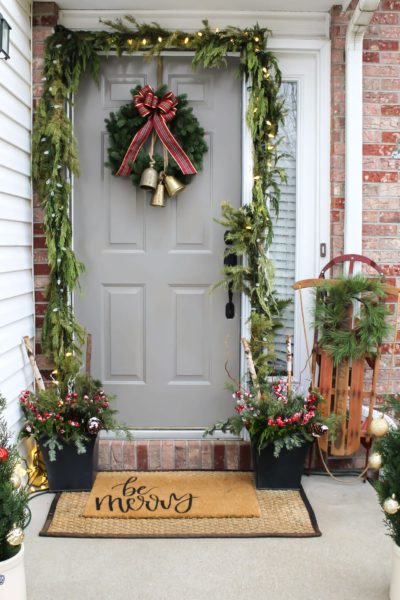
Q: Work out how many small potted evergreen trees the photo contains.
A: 2